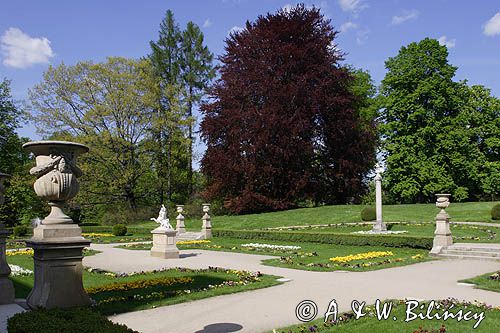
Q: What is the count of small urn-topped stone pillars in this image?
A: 3